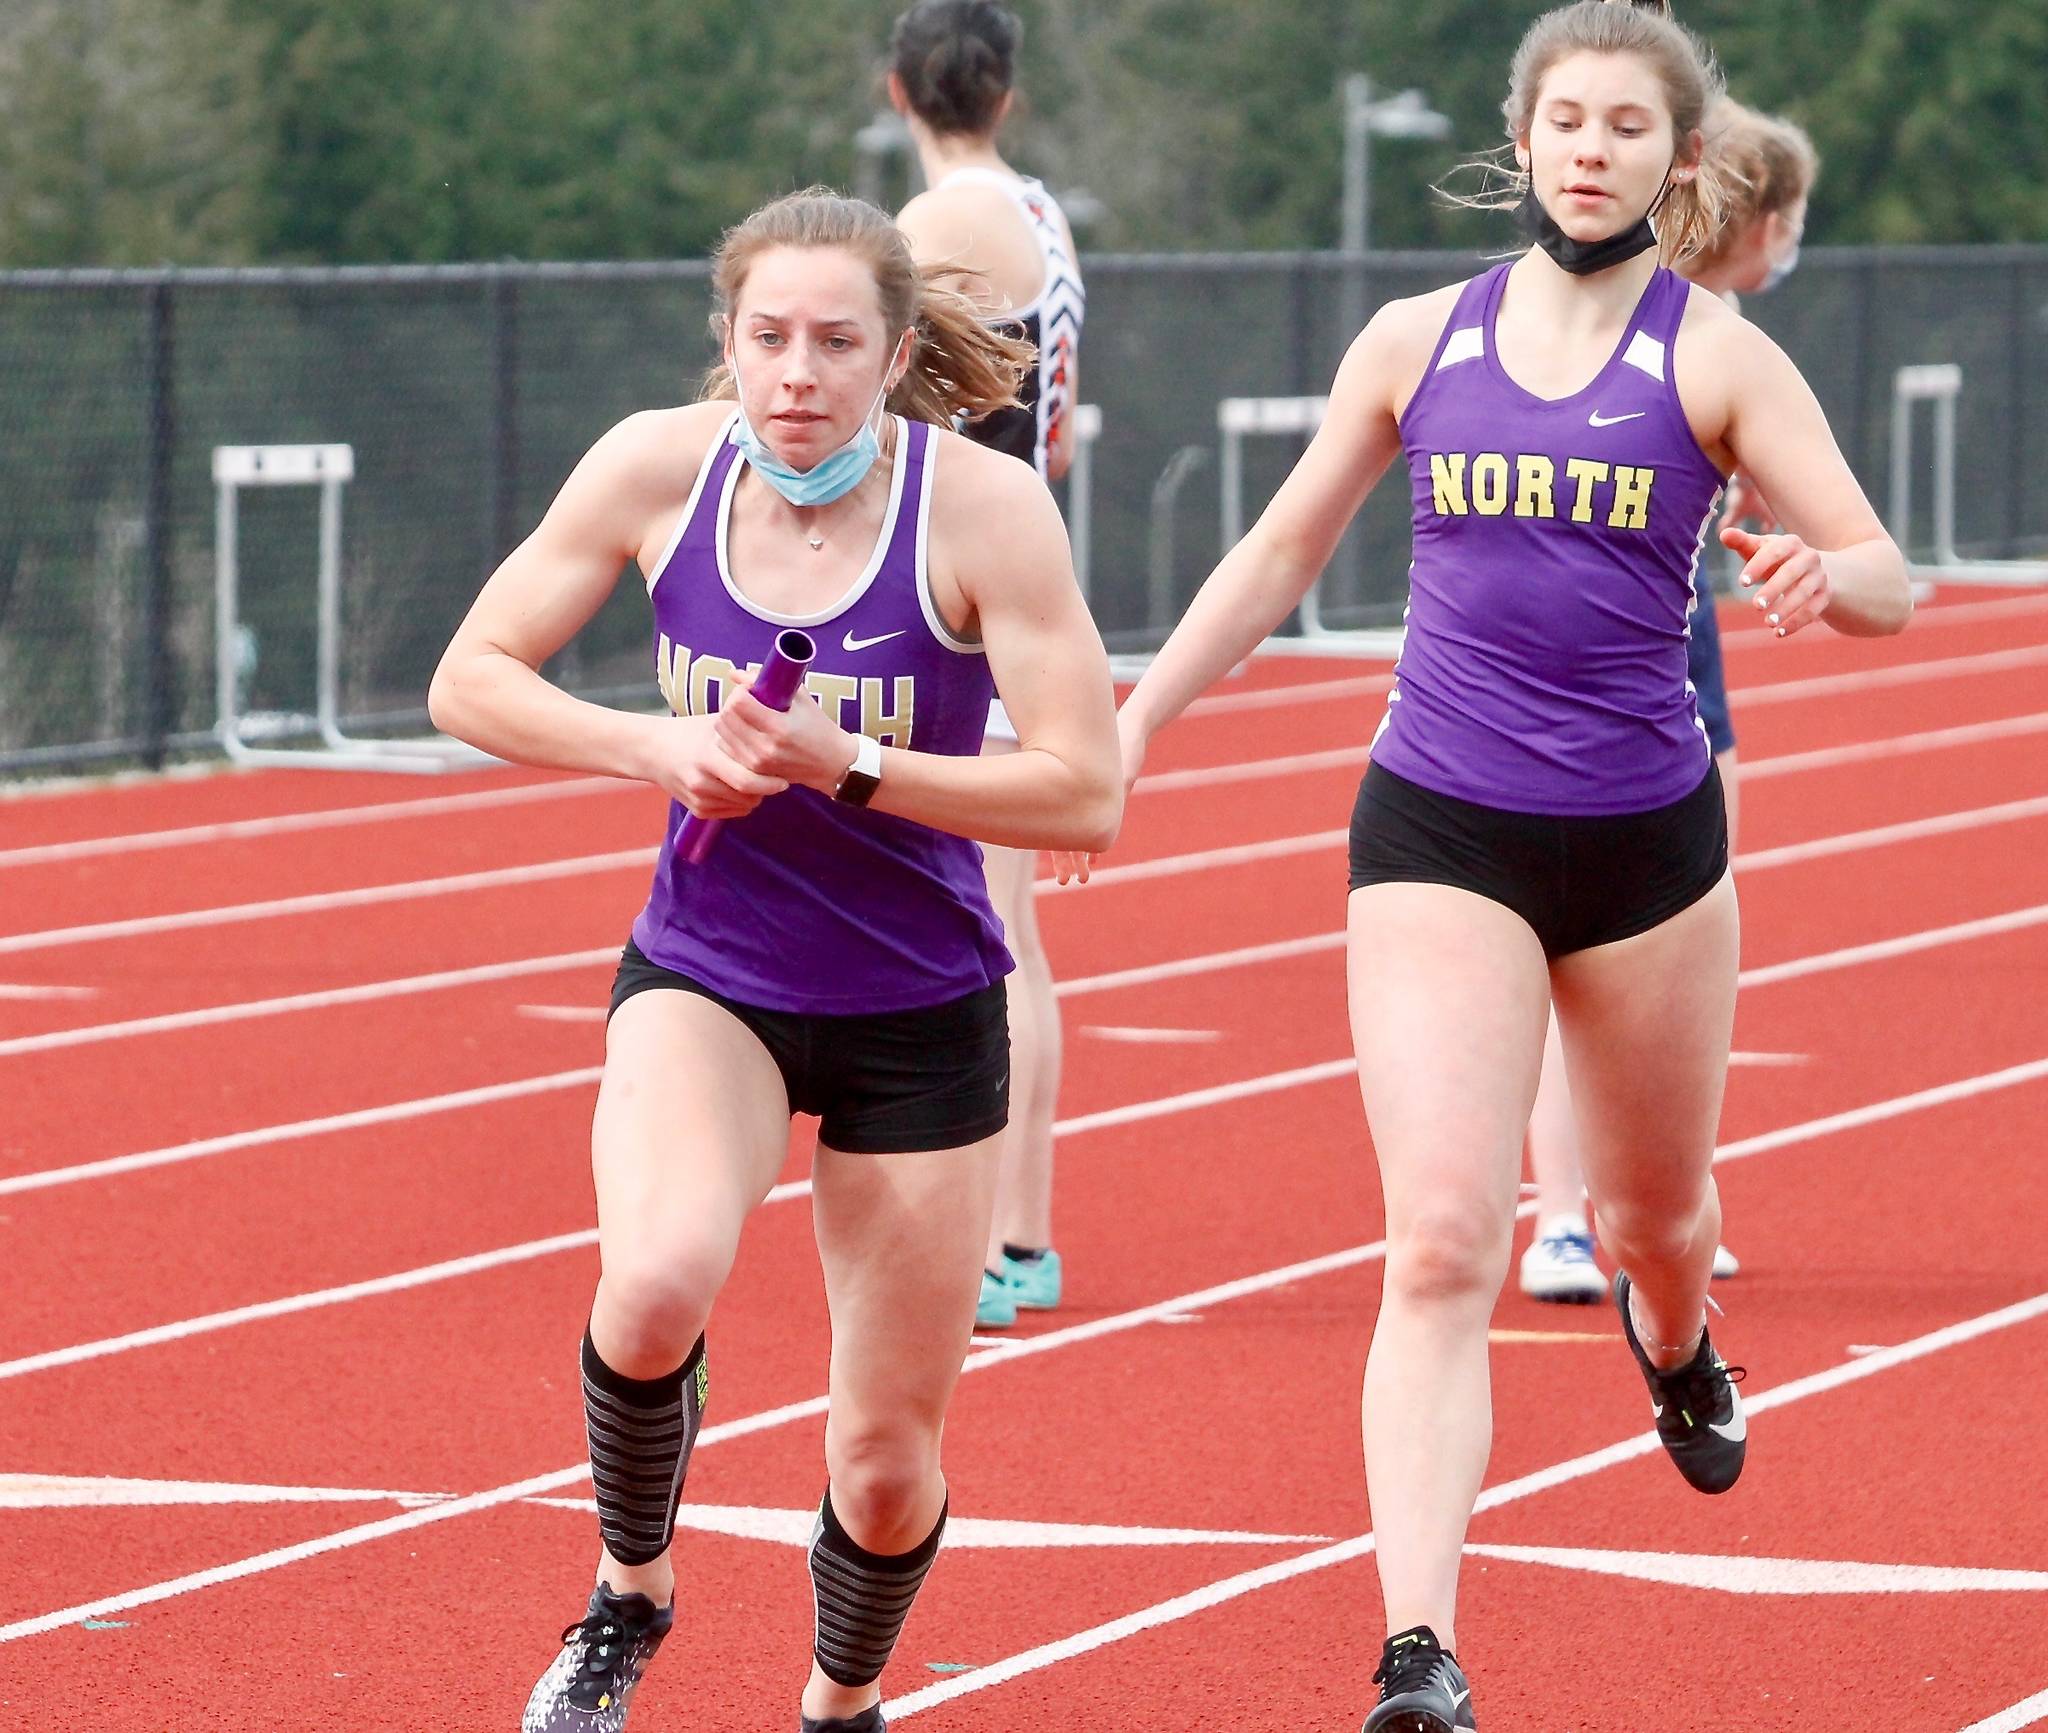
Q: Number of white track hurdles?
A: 4